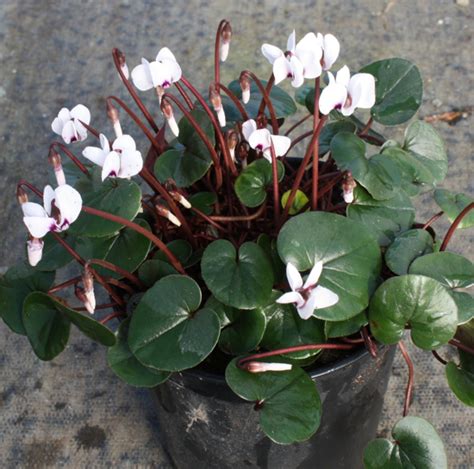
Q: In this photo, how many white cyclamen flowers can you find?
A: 9